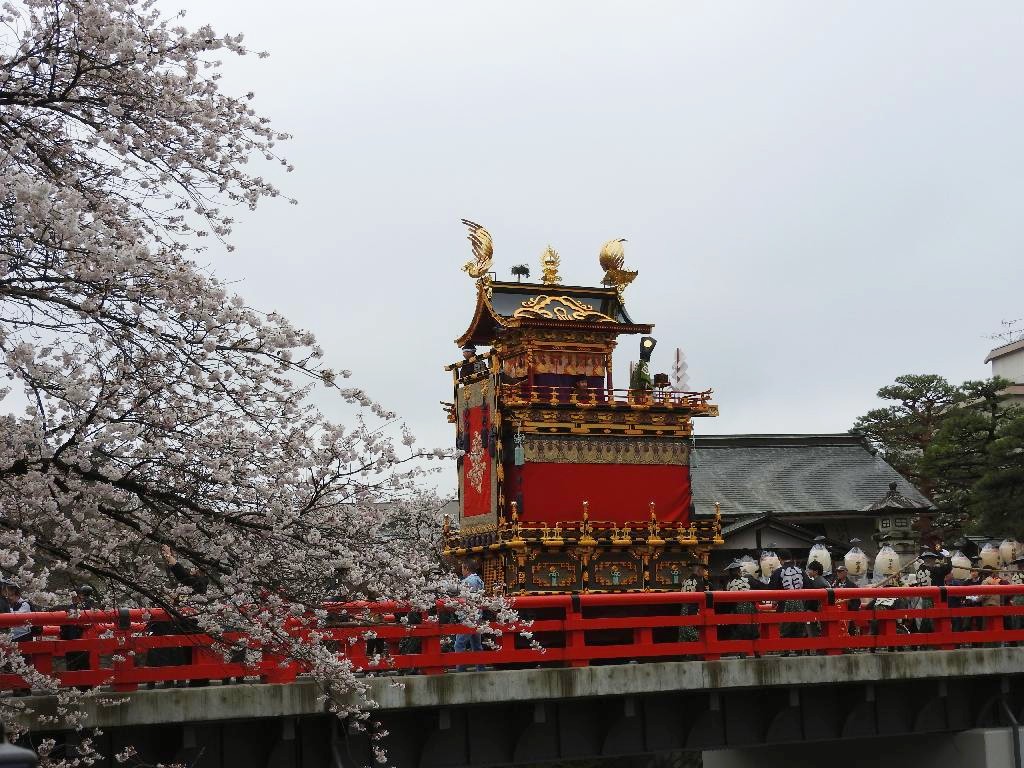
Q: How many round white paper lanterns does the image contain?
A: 8